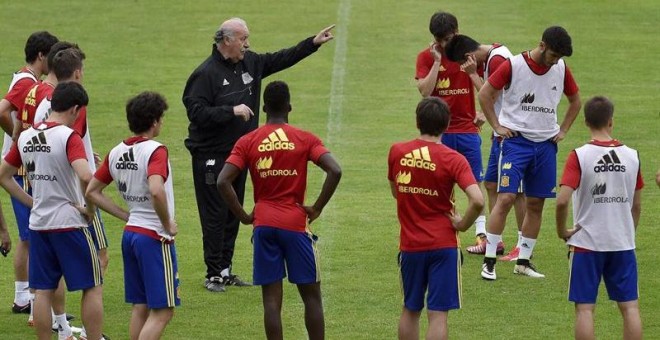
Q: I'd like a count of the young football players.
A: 11